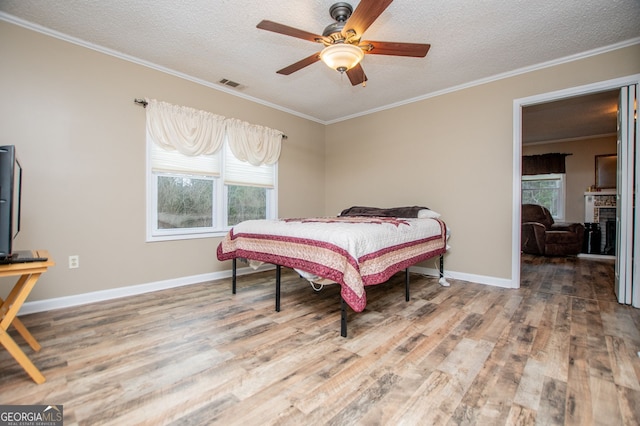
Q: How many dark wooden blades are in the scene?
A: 5